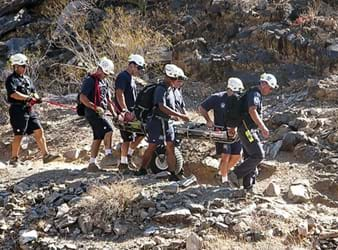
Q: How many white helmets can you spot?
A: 7